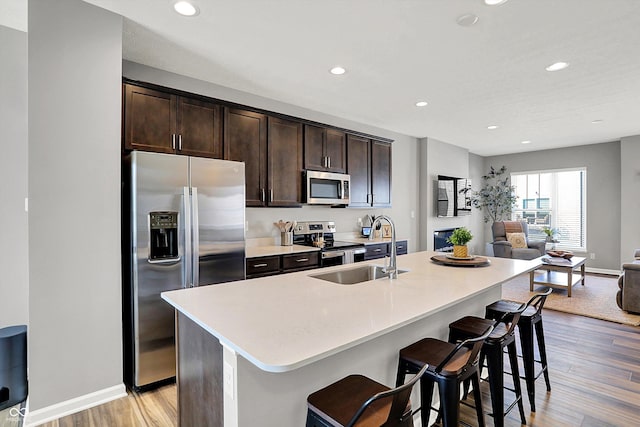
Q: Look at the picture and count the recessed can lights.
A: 7